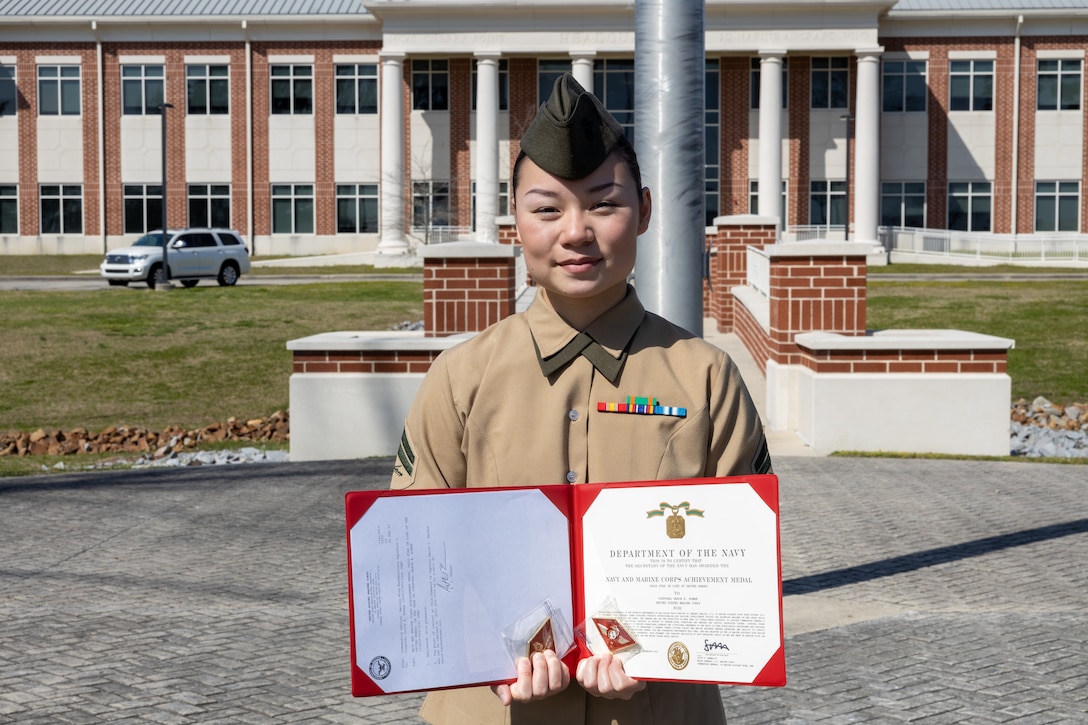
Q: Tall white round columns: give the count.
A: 5